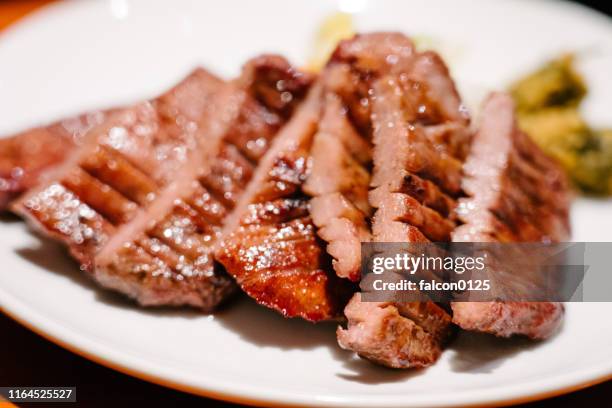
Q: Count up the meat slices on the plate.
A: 7